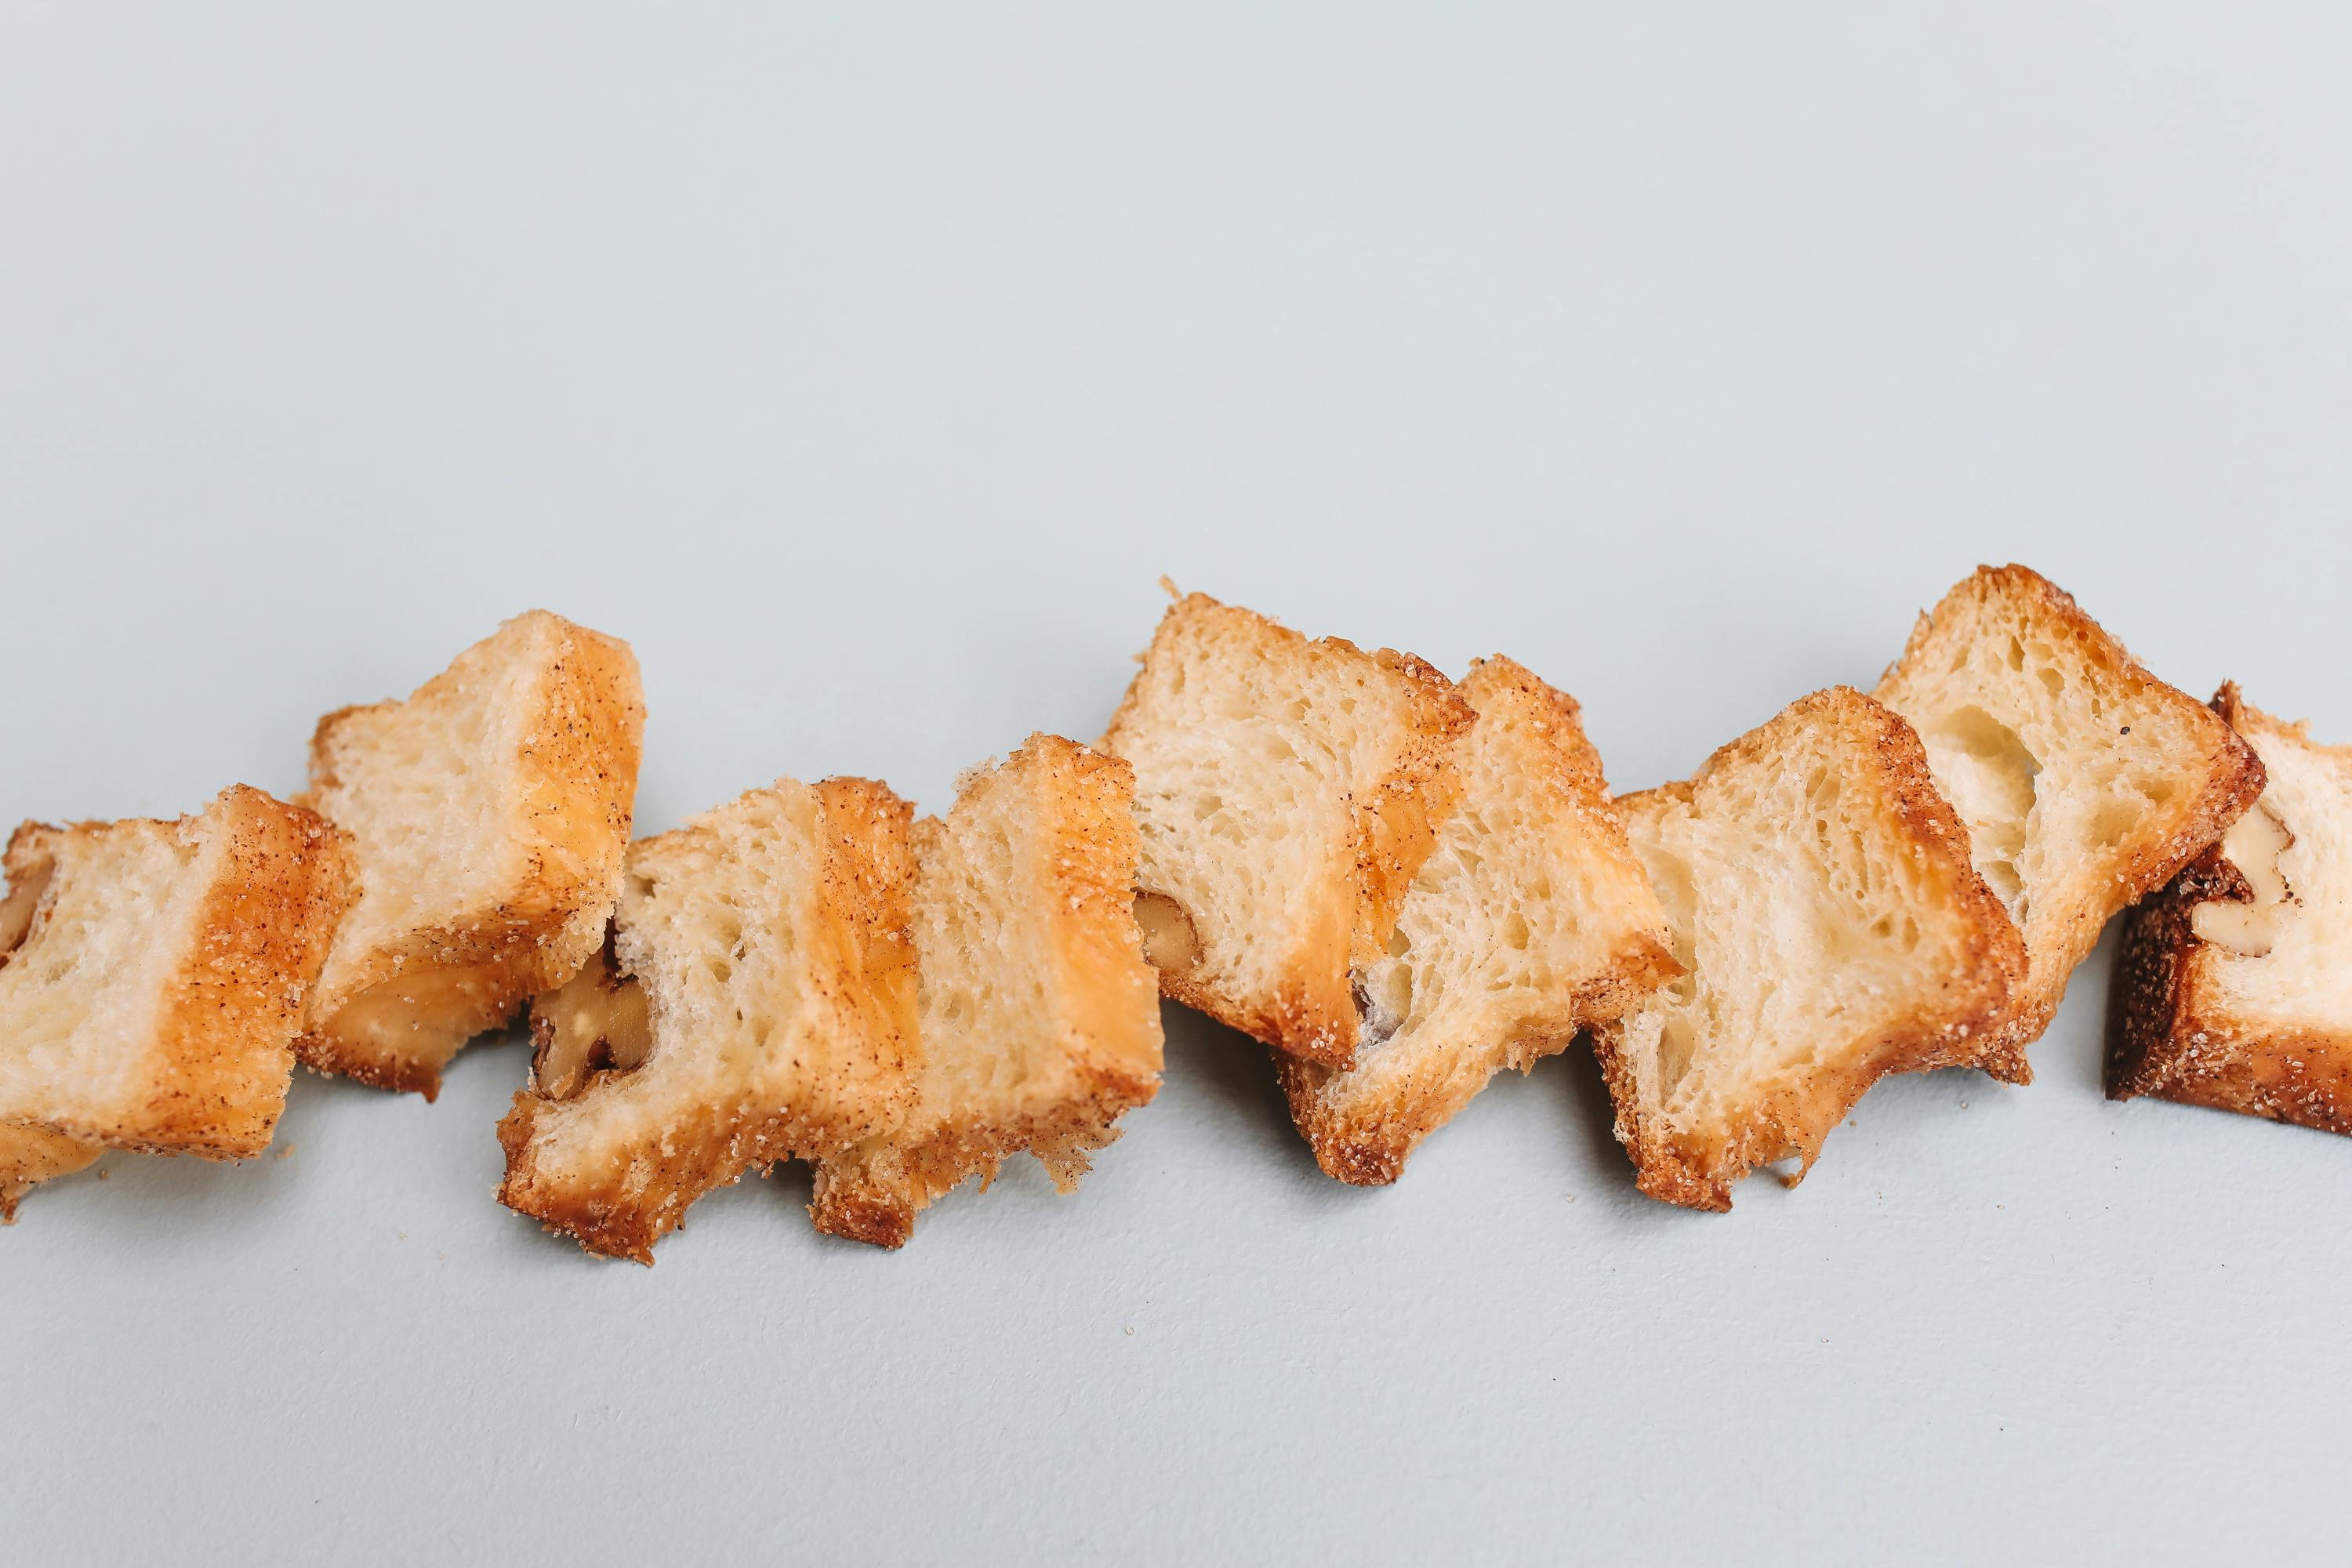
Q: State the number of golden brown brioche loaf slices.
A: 9